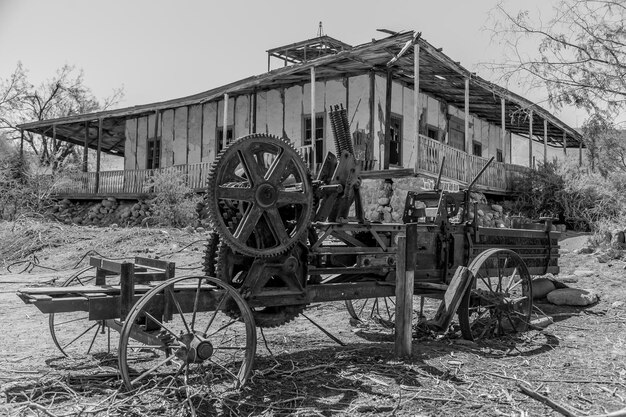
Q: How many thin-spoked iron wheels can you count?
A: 4